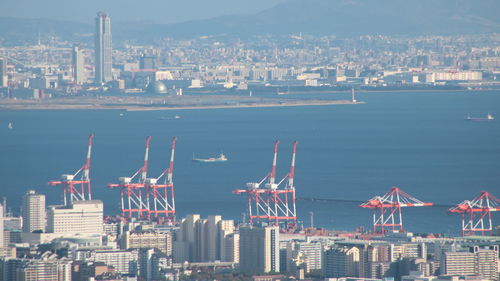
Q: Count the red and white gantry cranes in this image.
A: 7